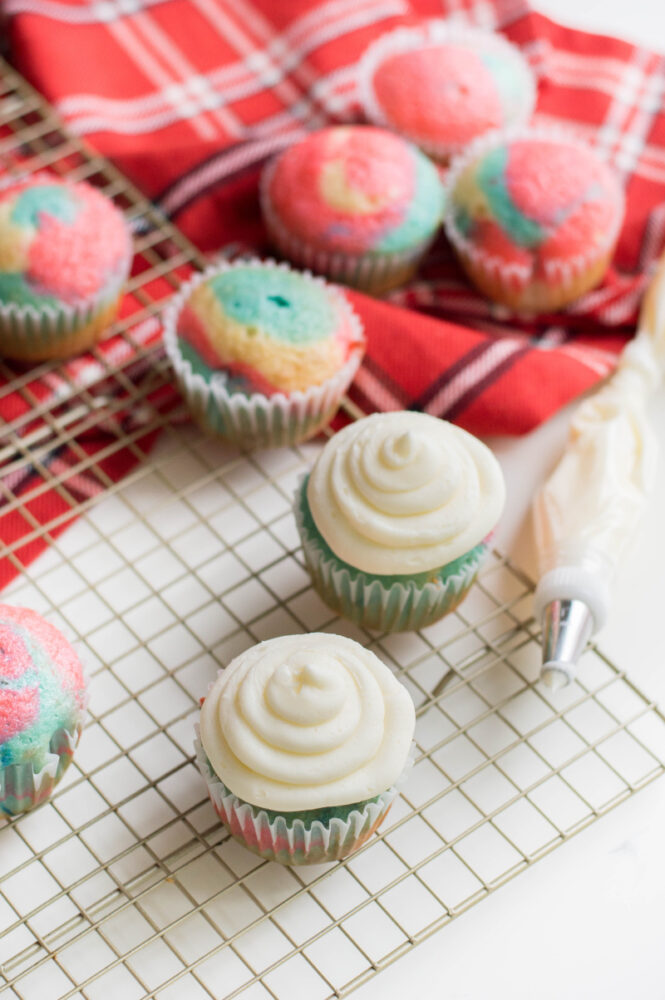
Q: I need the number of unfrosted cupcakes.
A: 6